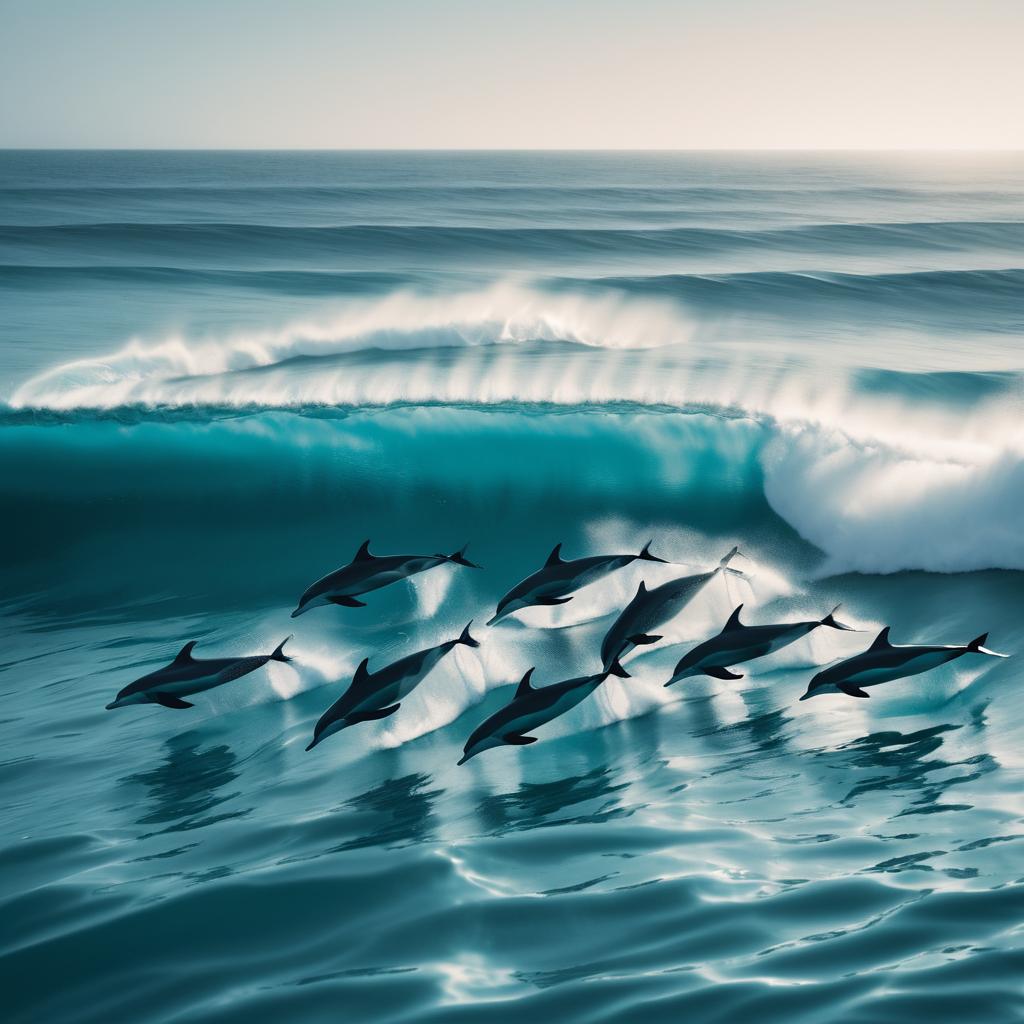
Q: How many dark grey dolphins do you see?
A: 8